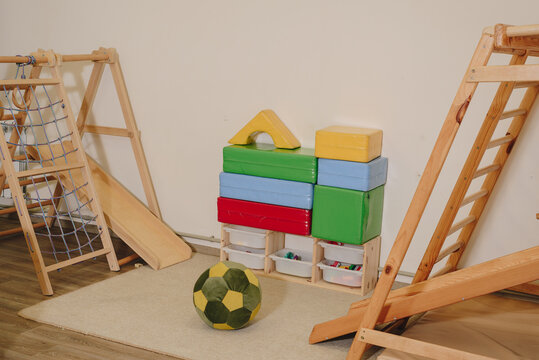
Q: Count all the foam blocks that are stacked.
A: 7